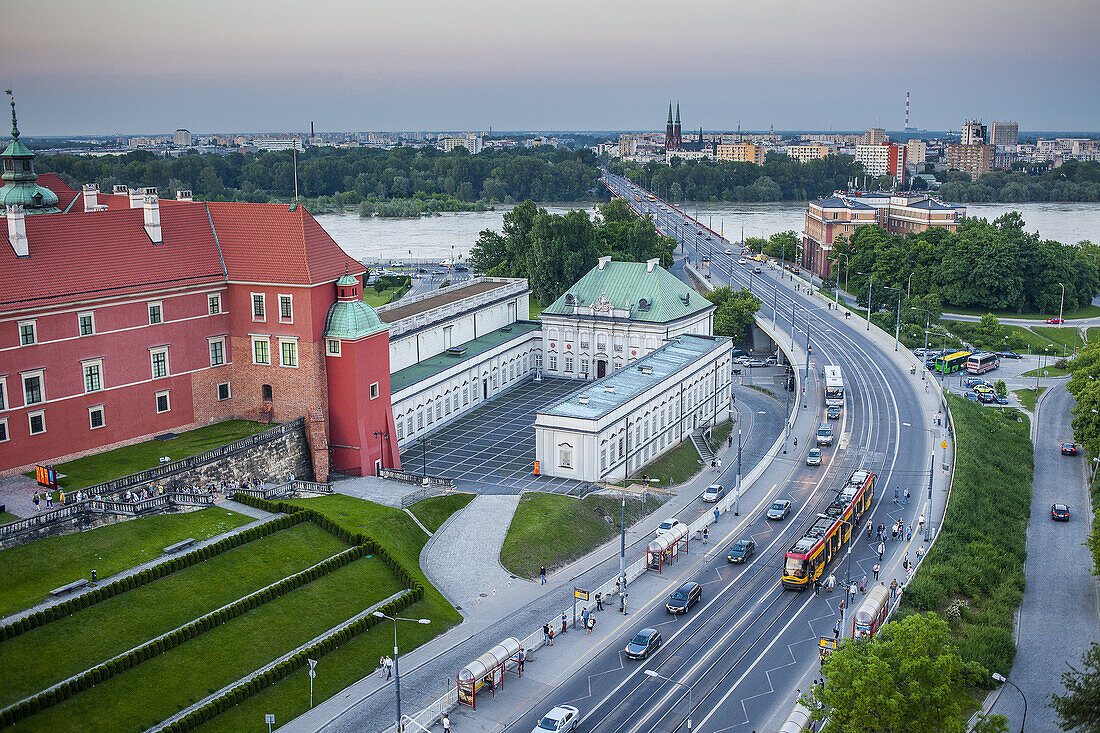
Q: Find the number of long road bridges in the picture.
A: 1